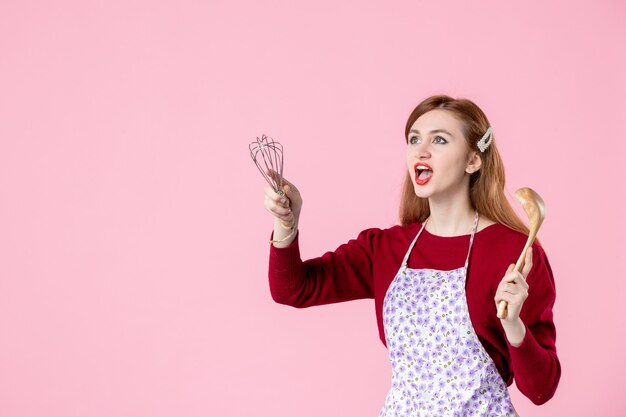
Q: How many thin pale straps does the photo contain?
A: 2